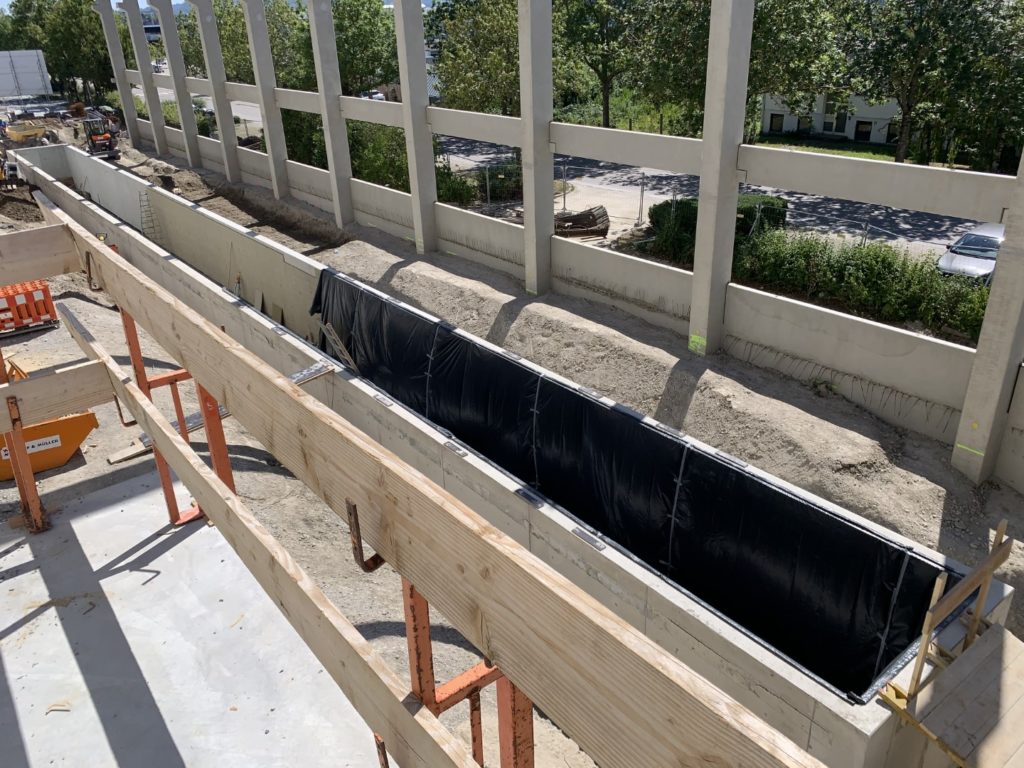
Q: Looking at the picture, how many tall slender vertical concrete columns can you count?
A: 10